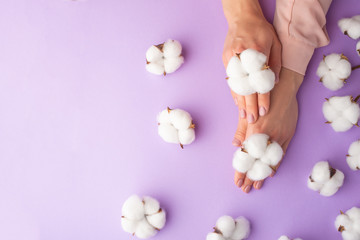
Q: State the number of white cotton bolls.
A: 14